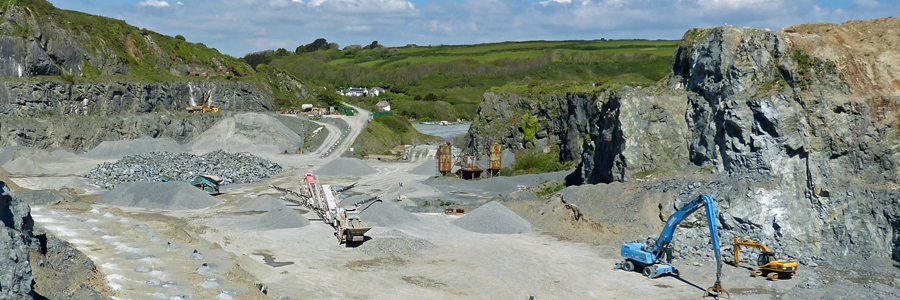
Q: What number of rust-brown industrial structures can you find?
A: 3